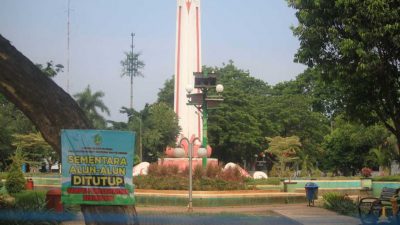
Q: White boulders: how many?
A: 3